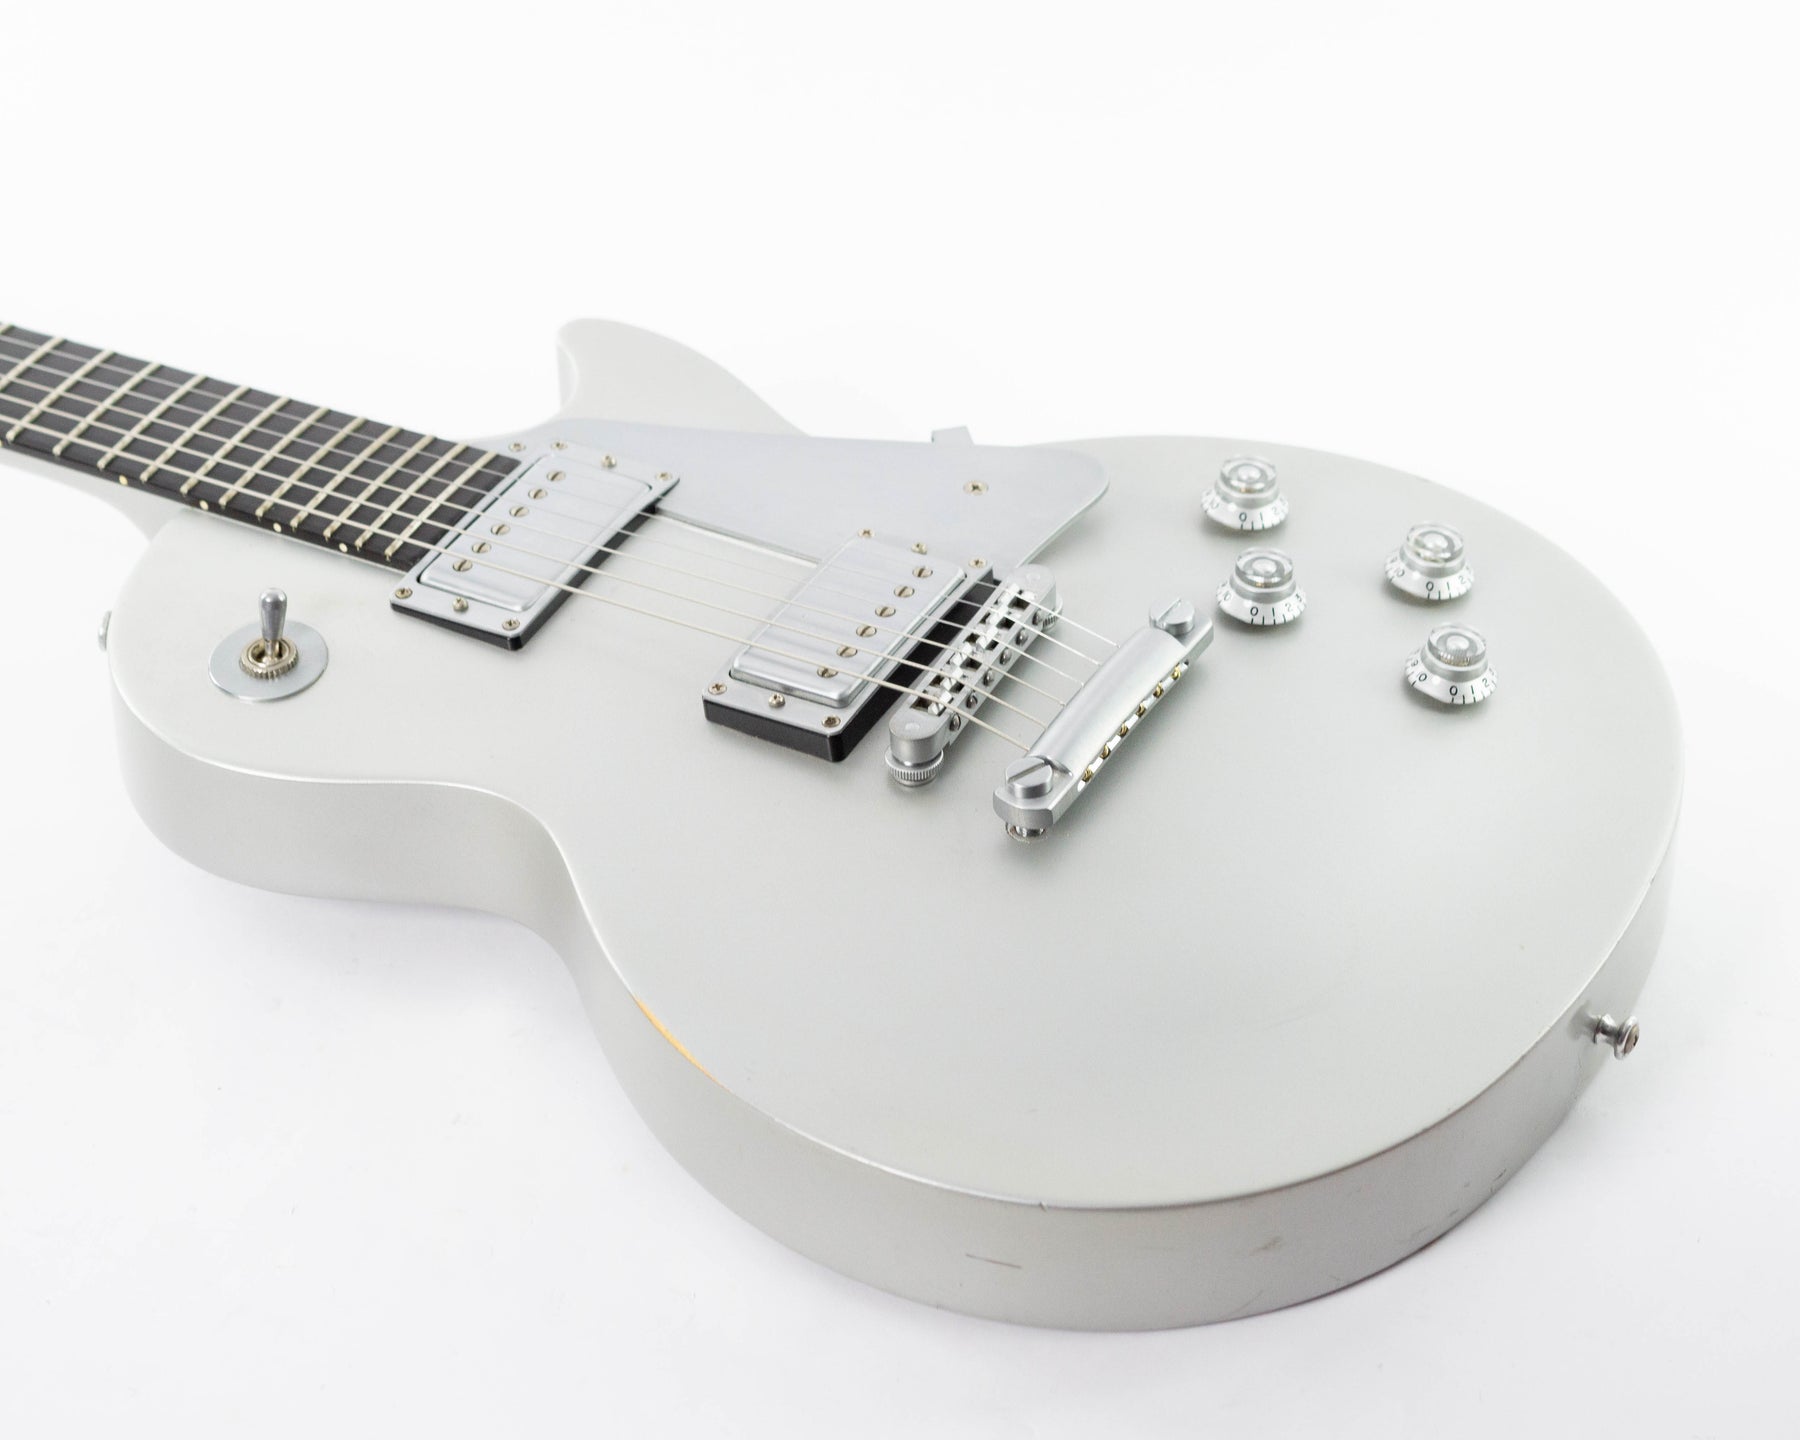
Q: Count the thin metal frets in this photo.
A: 13